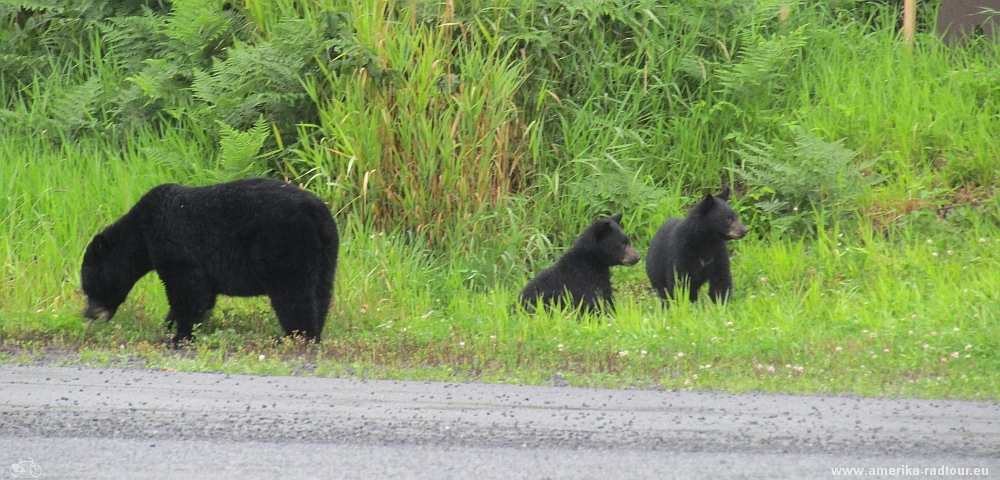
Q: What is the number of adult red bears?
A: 0